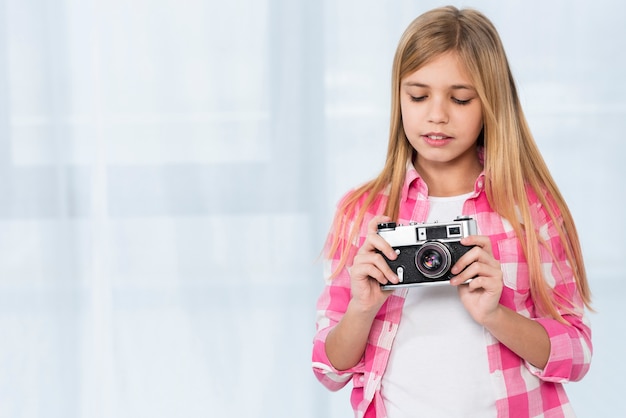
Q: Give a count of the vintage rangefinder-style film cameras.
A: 1